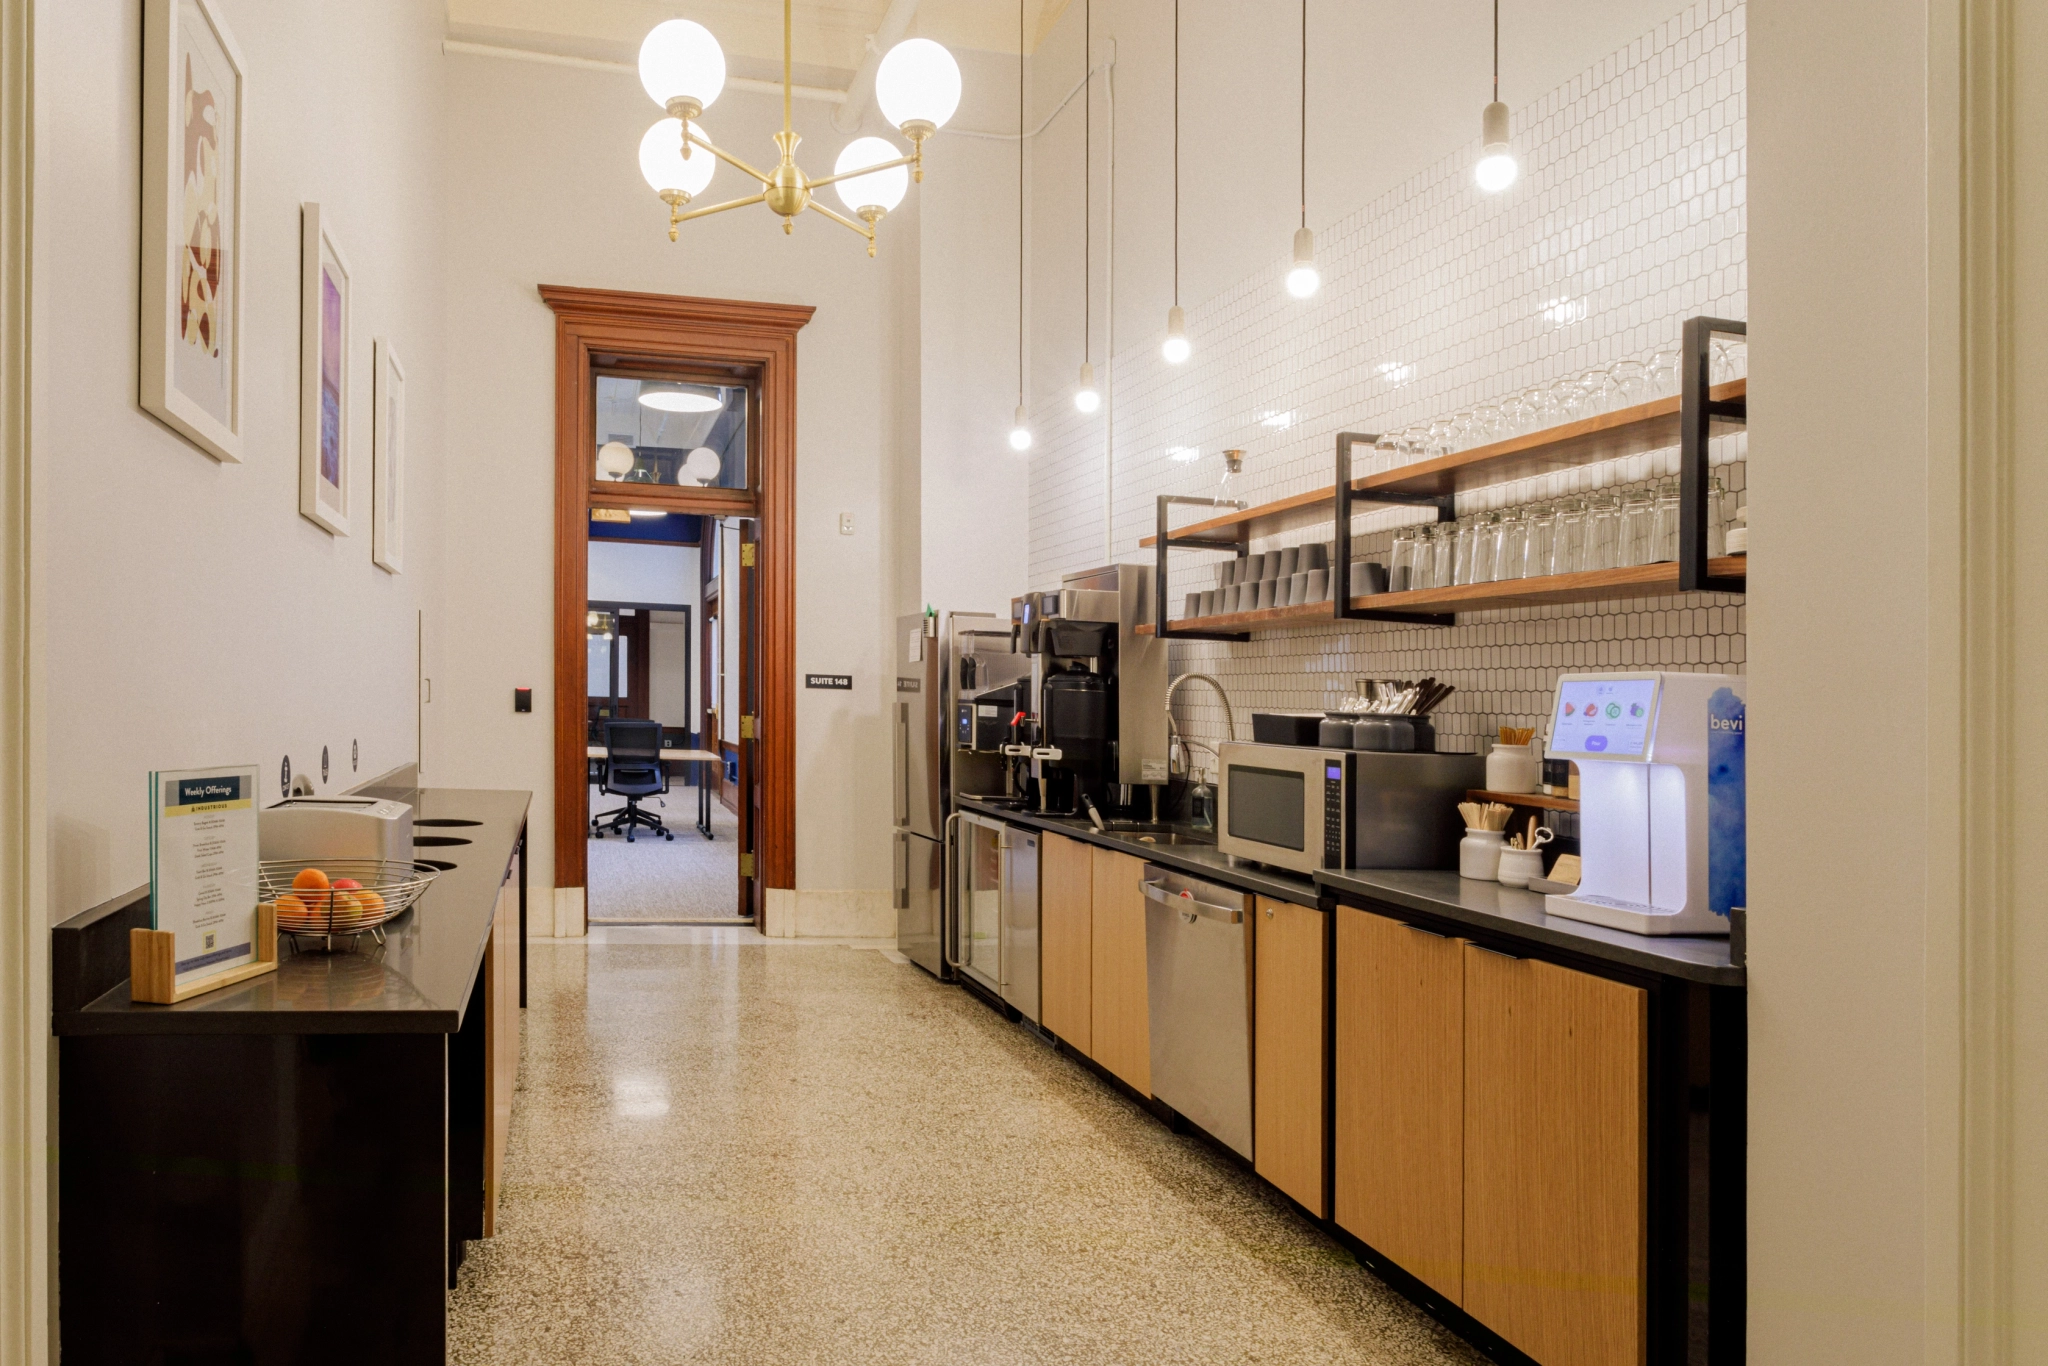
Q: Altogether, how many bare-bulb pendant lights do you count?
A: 5